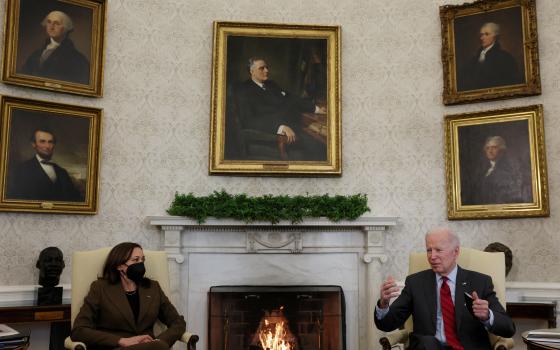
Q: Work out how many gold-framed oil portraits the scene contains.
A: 5